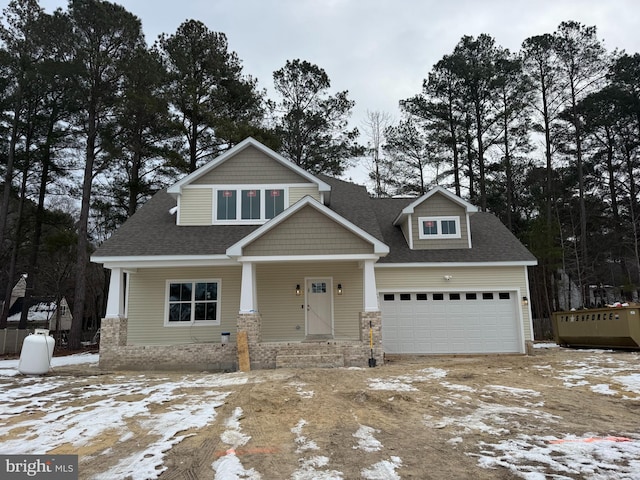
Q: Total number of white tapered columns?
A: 3